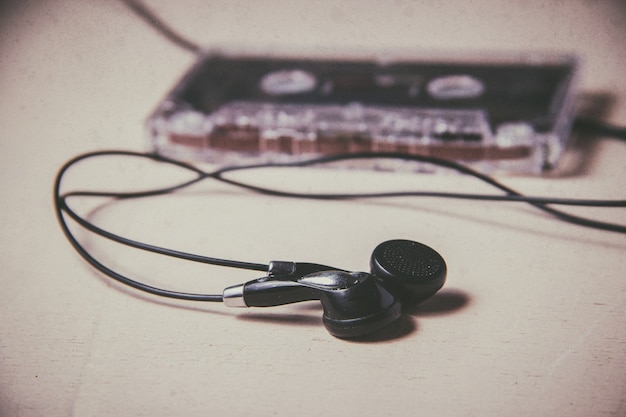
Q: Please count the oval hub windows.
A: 2